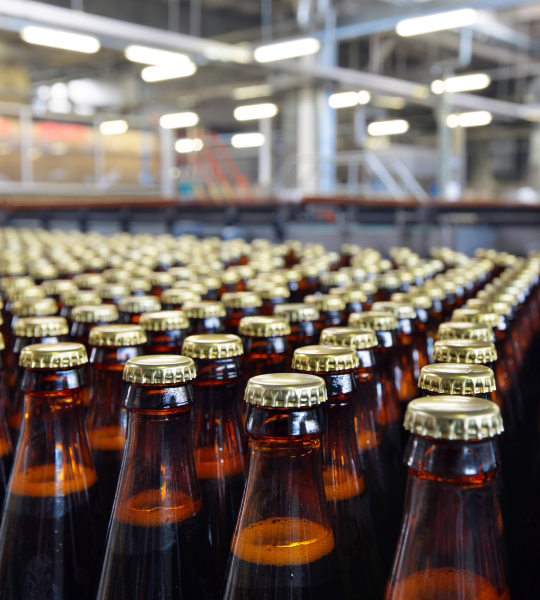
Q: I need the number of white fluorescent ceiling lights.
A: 14